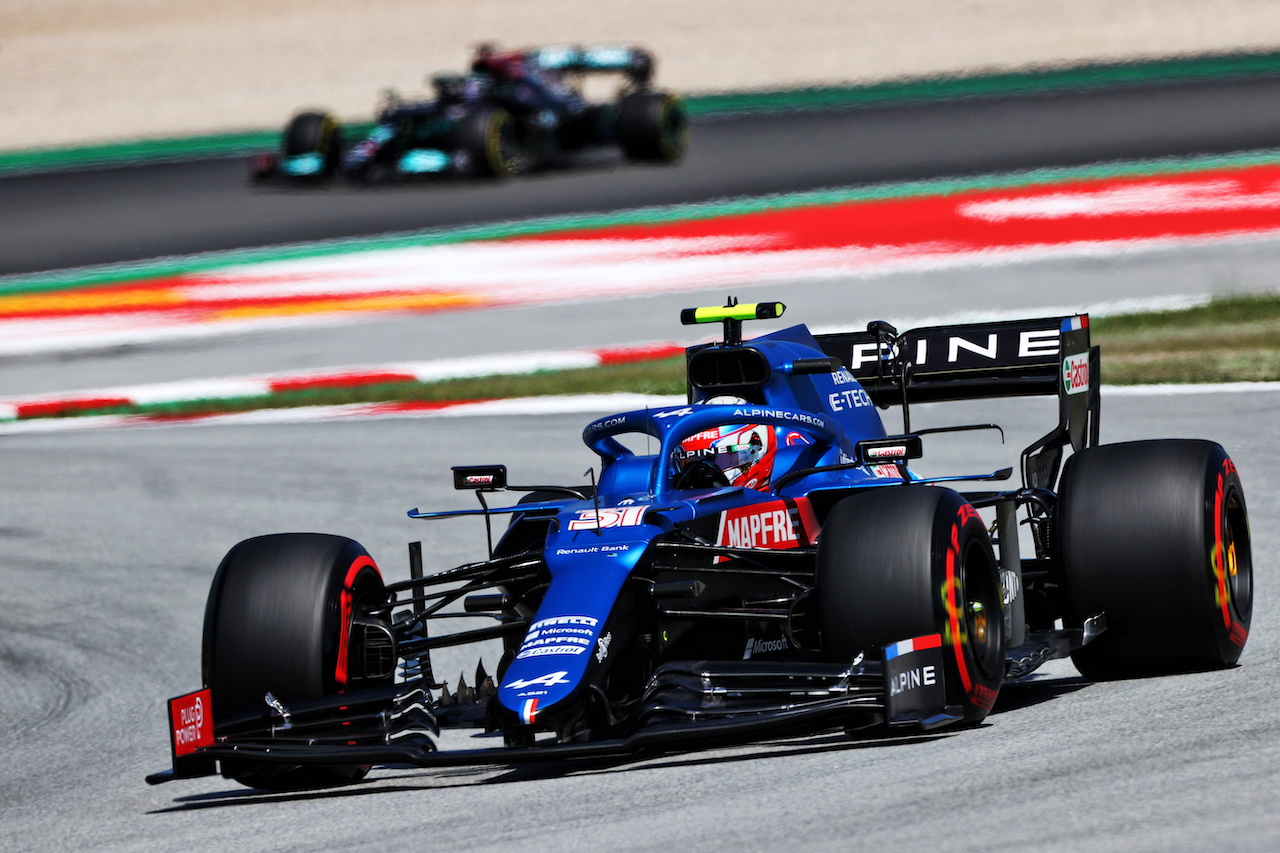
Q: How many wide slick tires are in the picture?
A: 6